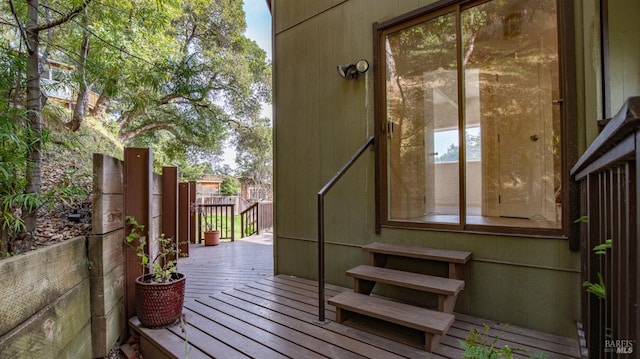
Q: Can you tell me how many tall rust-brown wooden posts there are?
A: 4